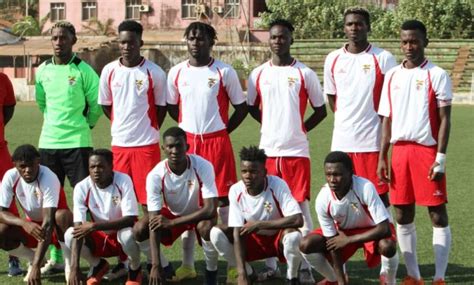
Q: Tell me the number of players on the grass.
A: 11